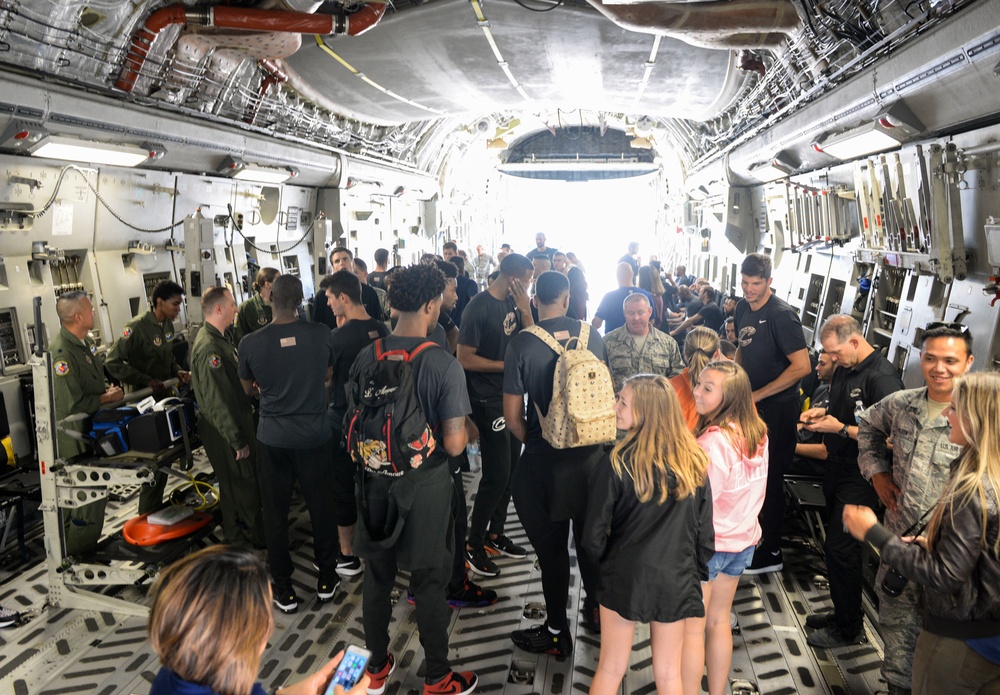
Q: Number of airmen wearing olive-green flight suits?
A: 4